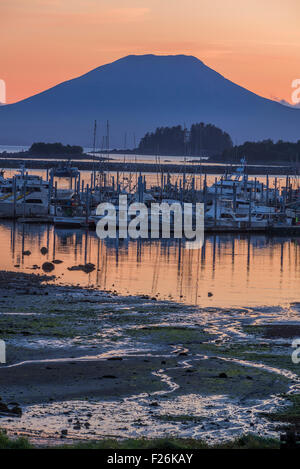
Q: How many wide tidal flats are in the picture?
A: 1